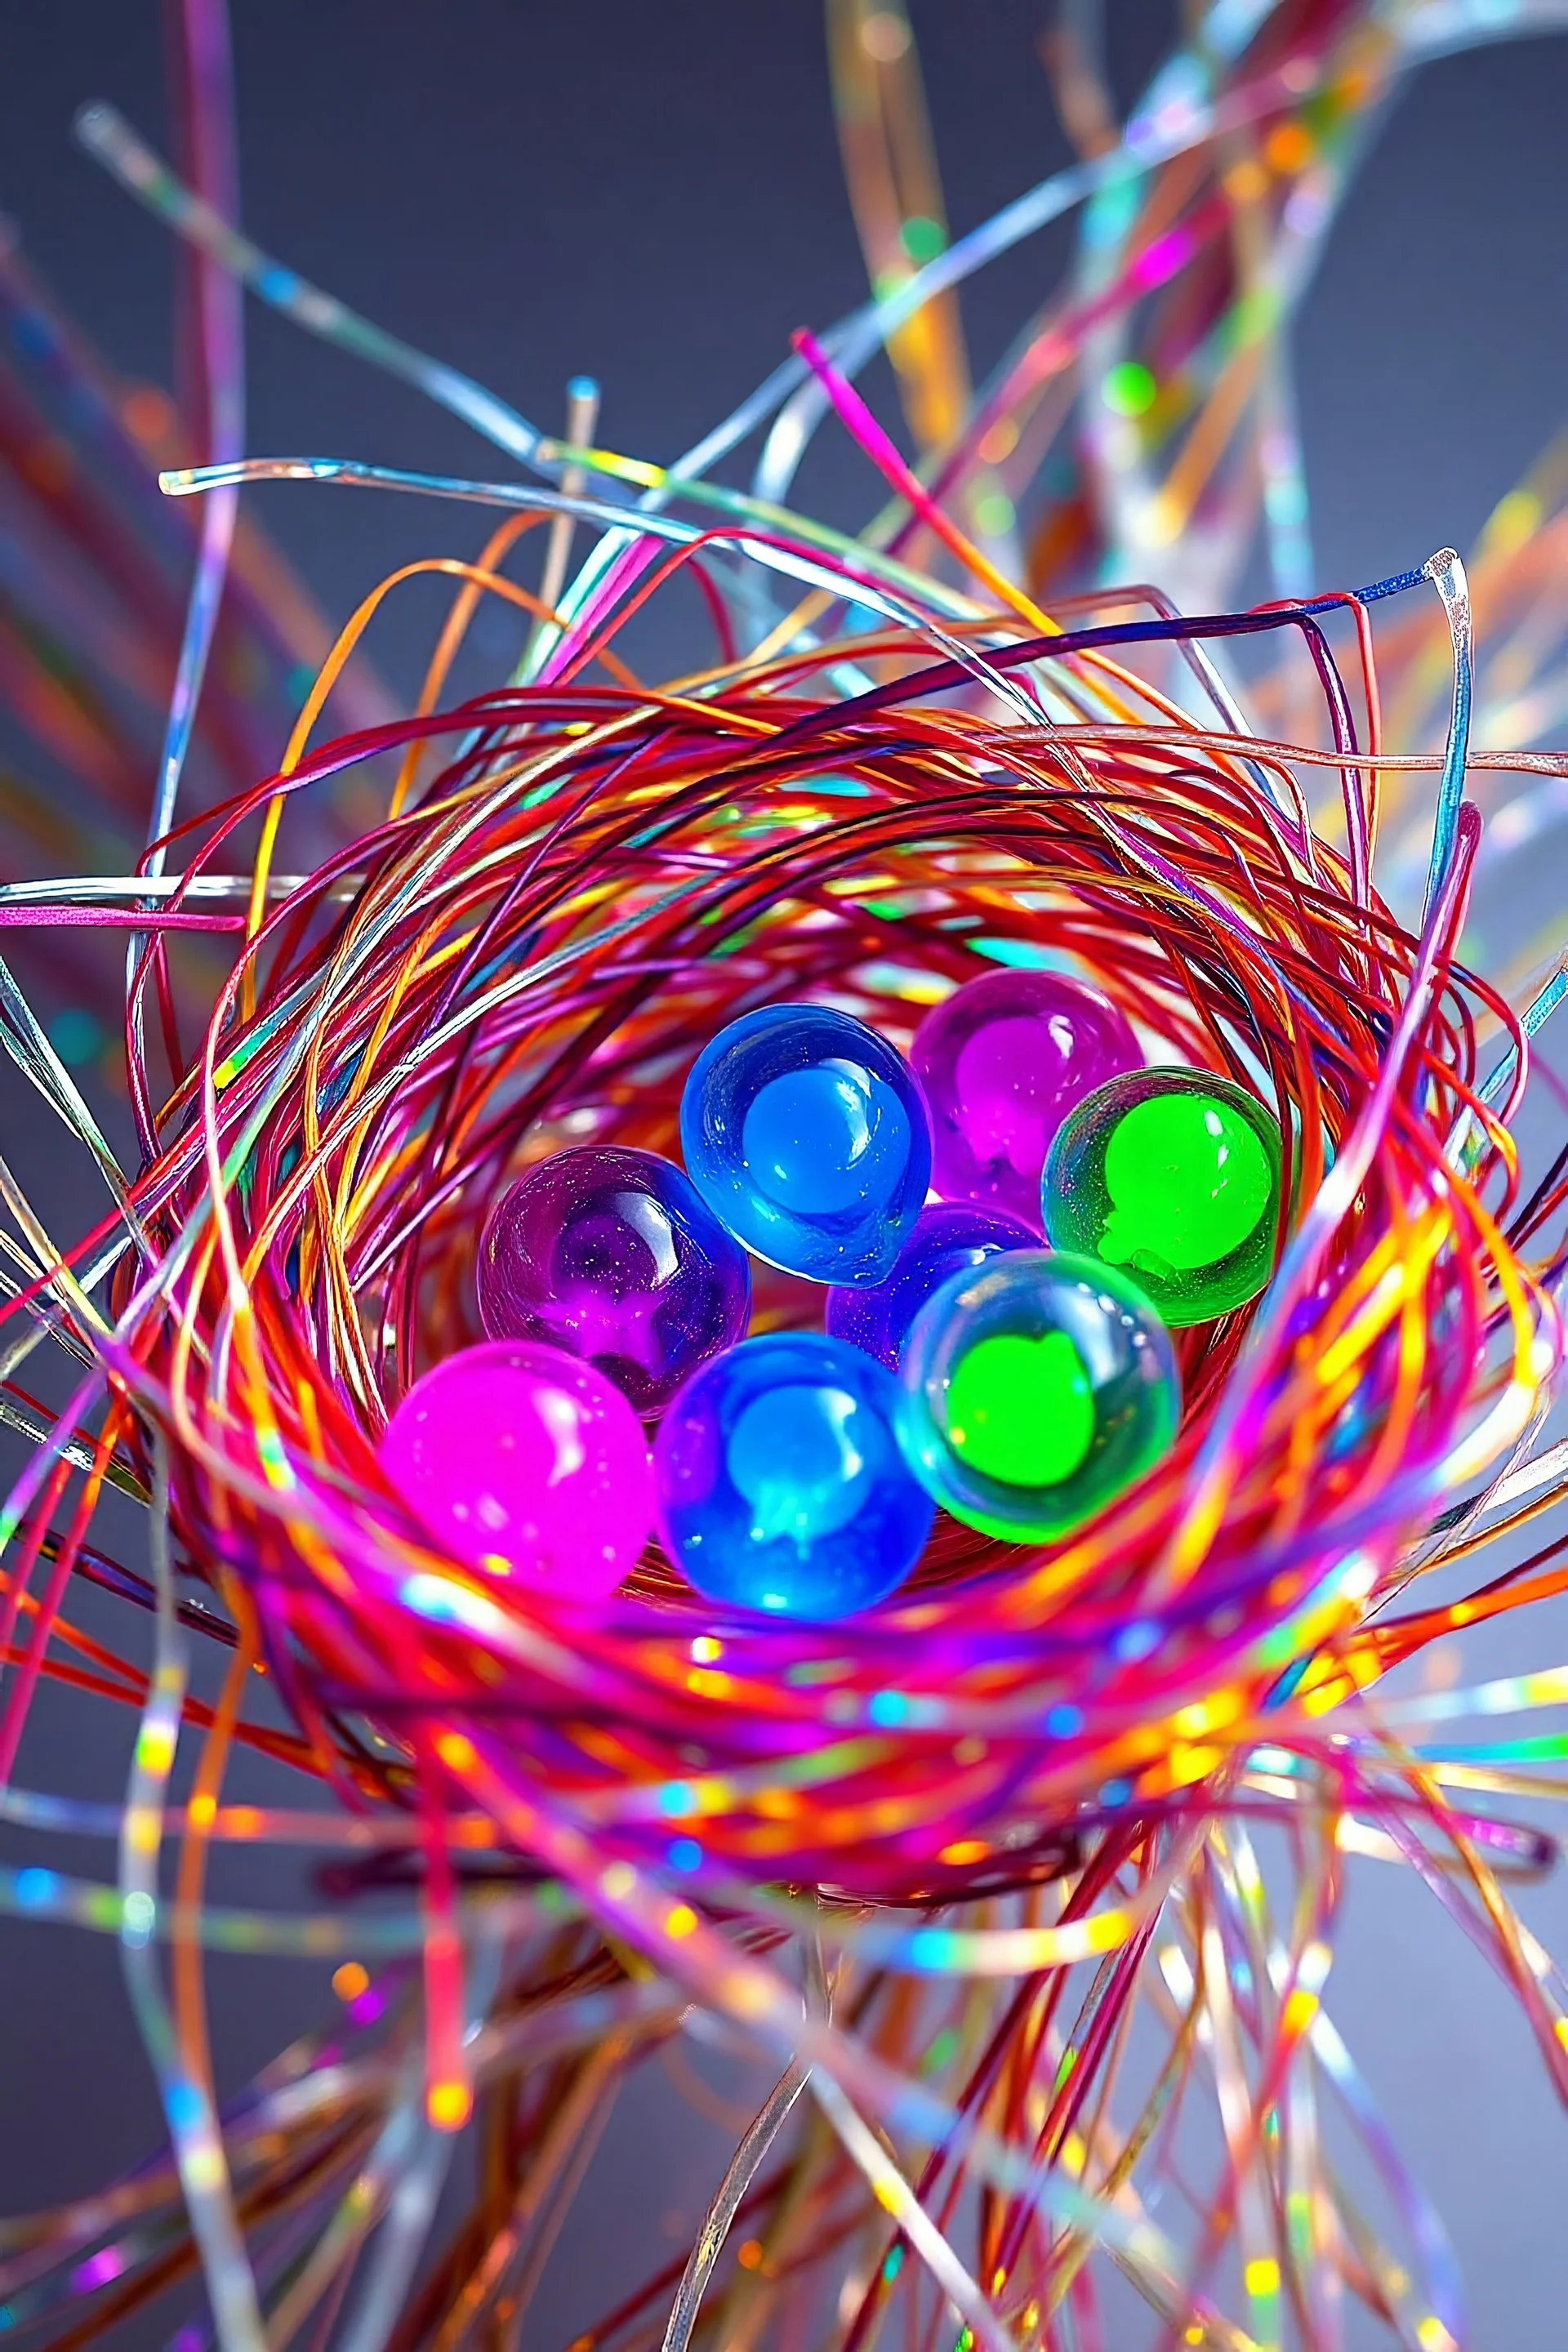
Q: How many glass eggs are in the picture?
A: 8